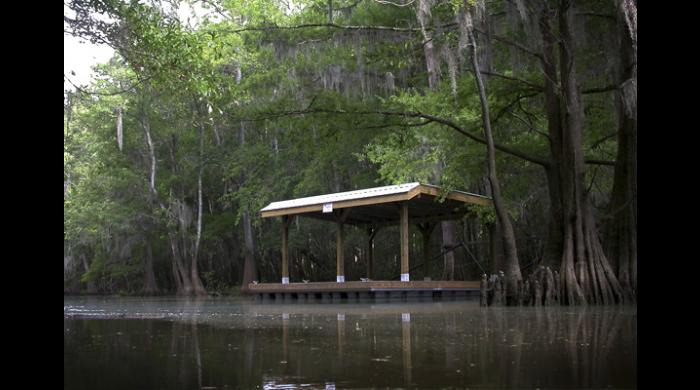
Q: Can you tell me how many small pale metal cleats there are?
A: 3